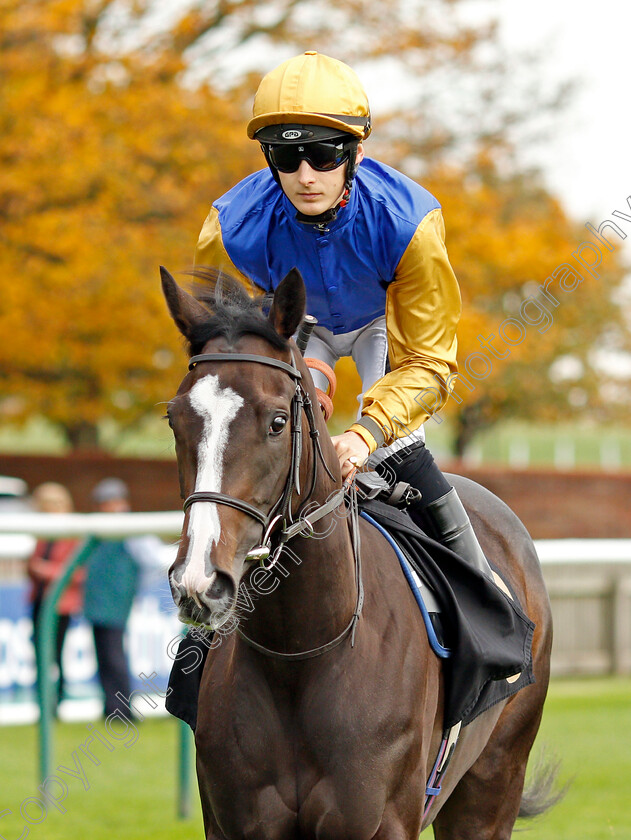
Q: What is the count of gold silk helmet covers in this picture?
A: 1